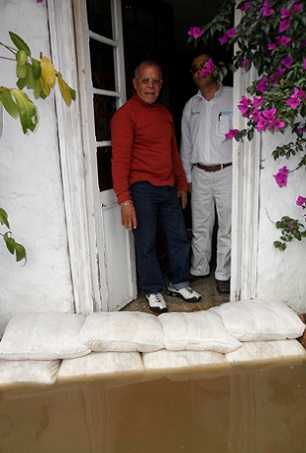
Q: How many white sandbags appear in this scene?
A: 8